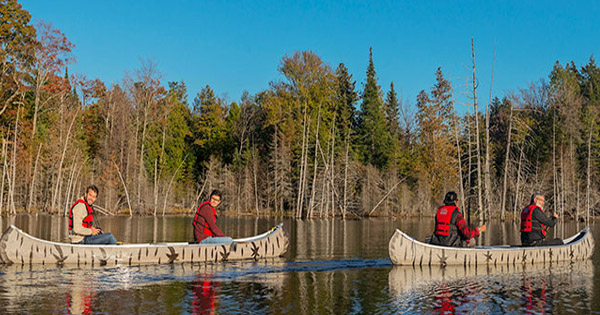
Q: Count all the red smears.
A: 4